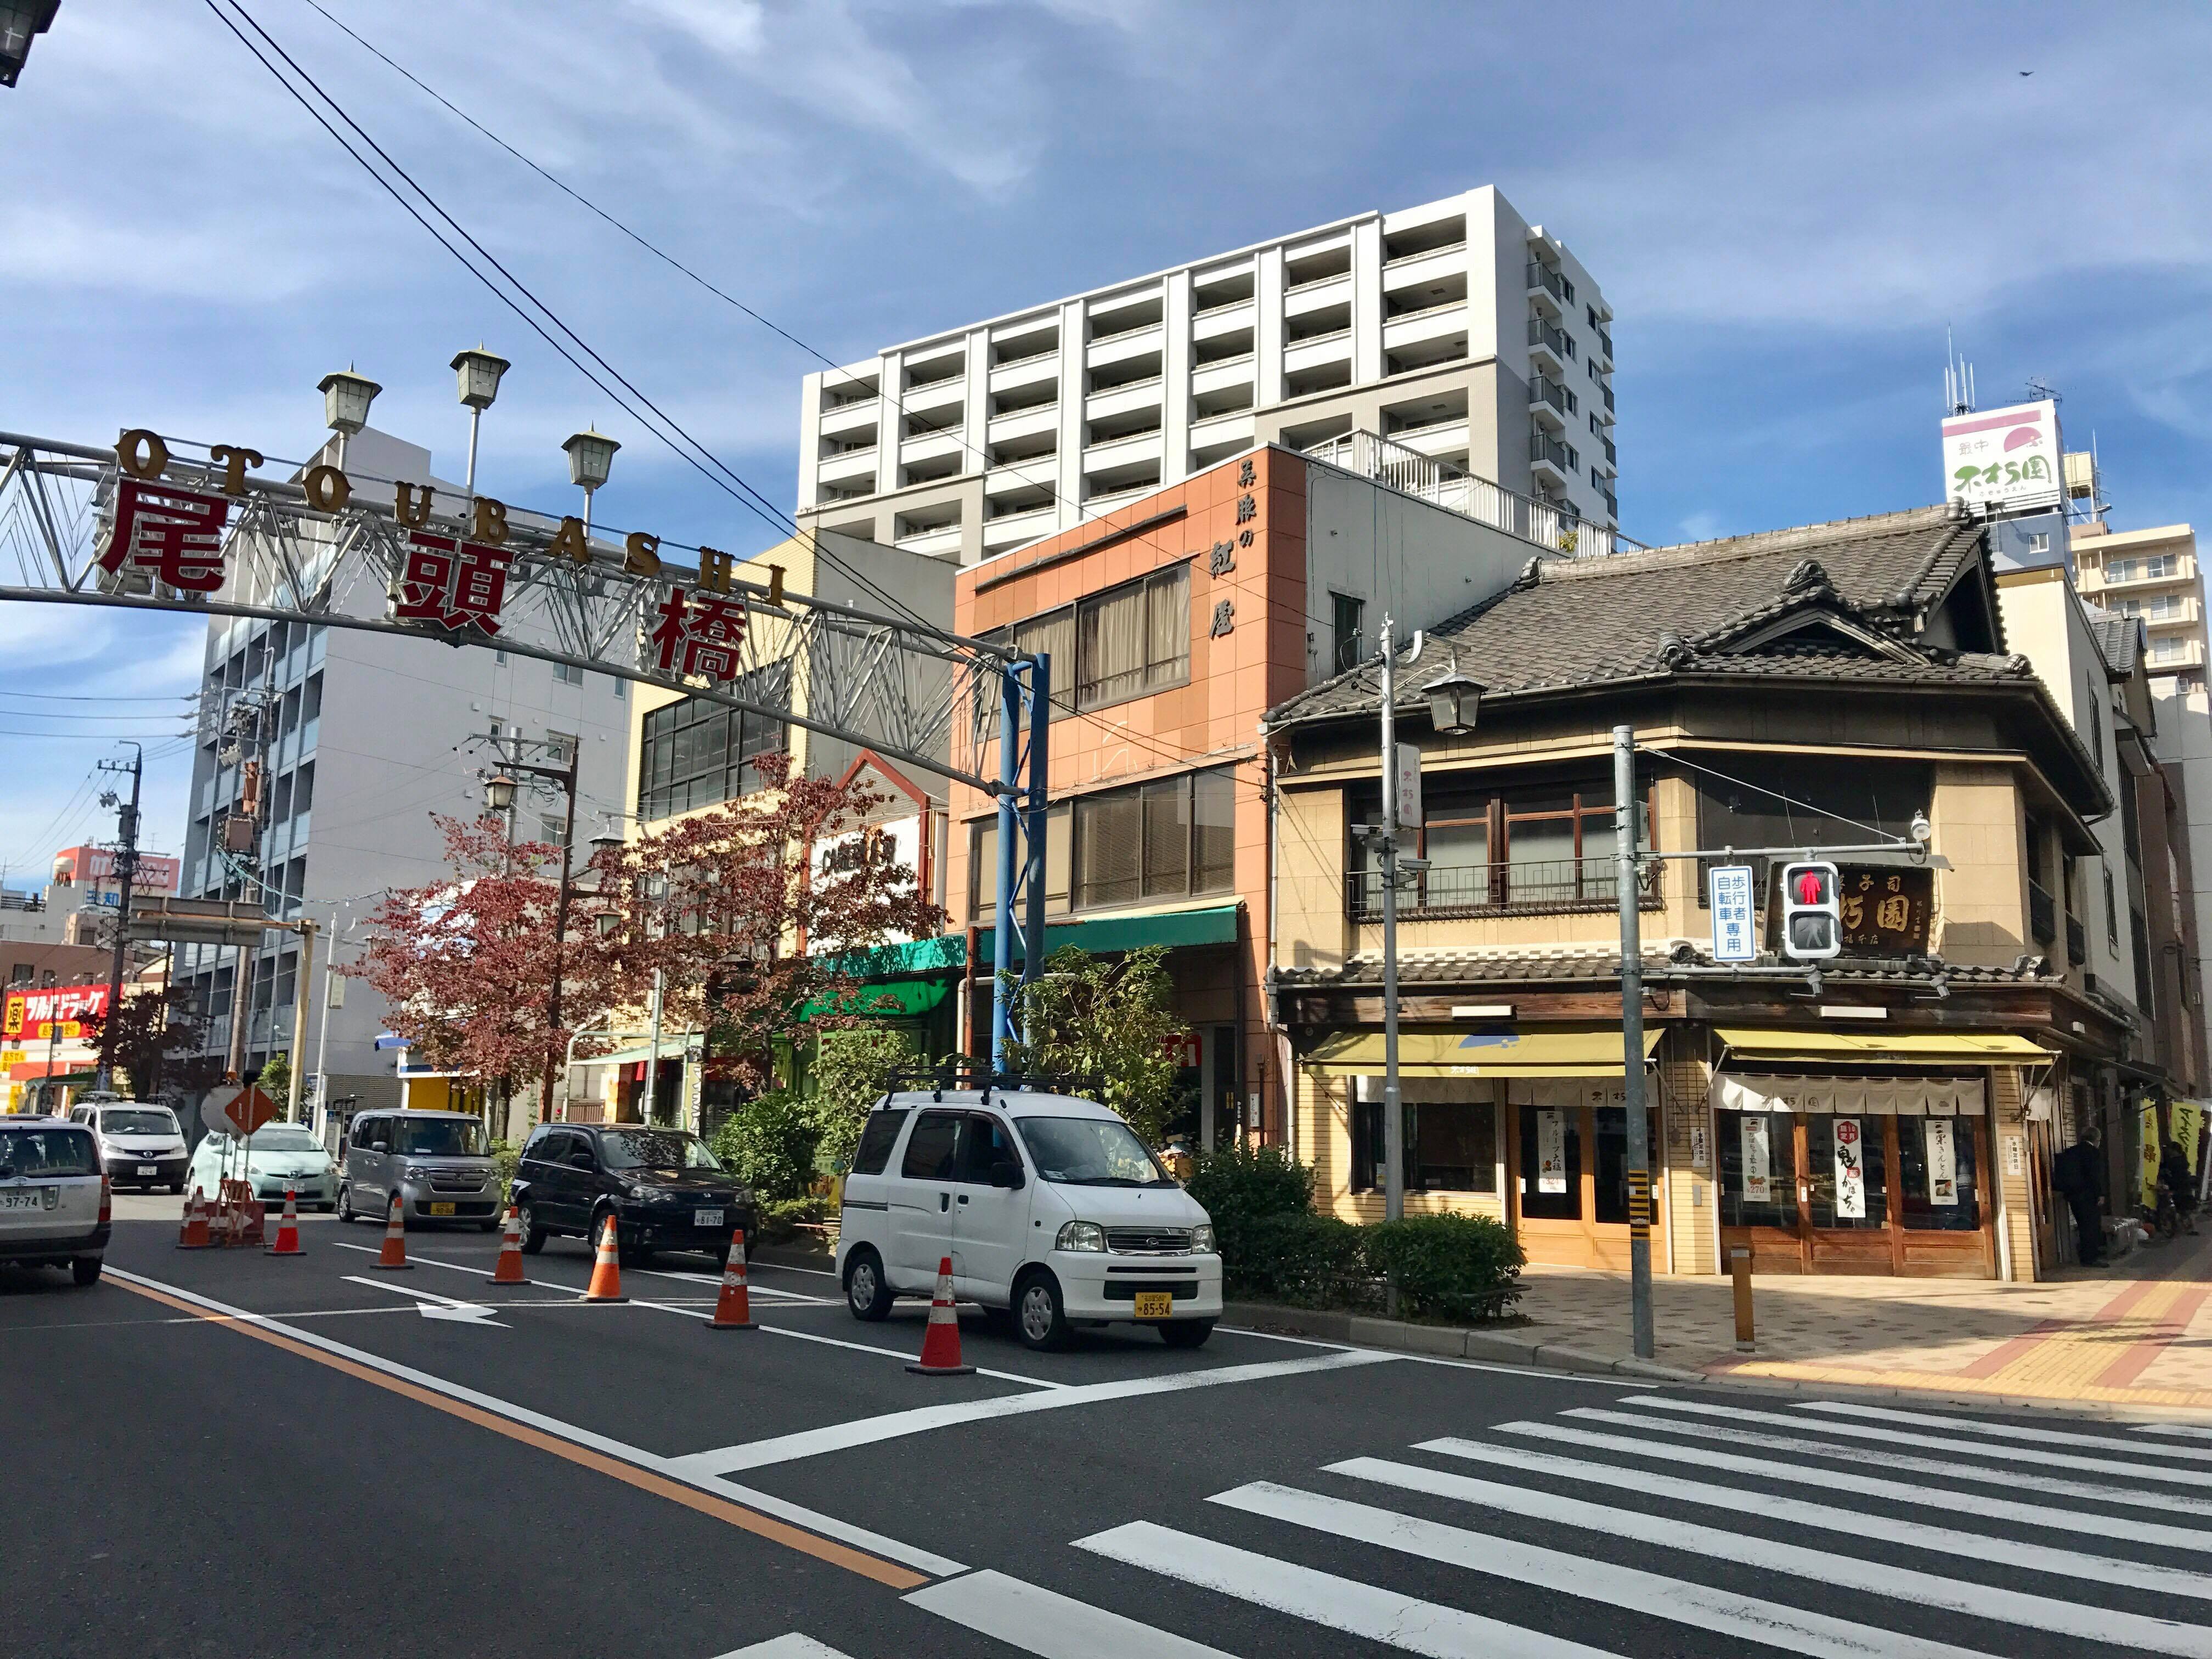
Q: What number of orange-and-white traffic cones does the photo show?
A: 7